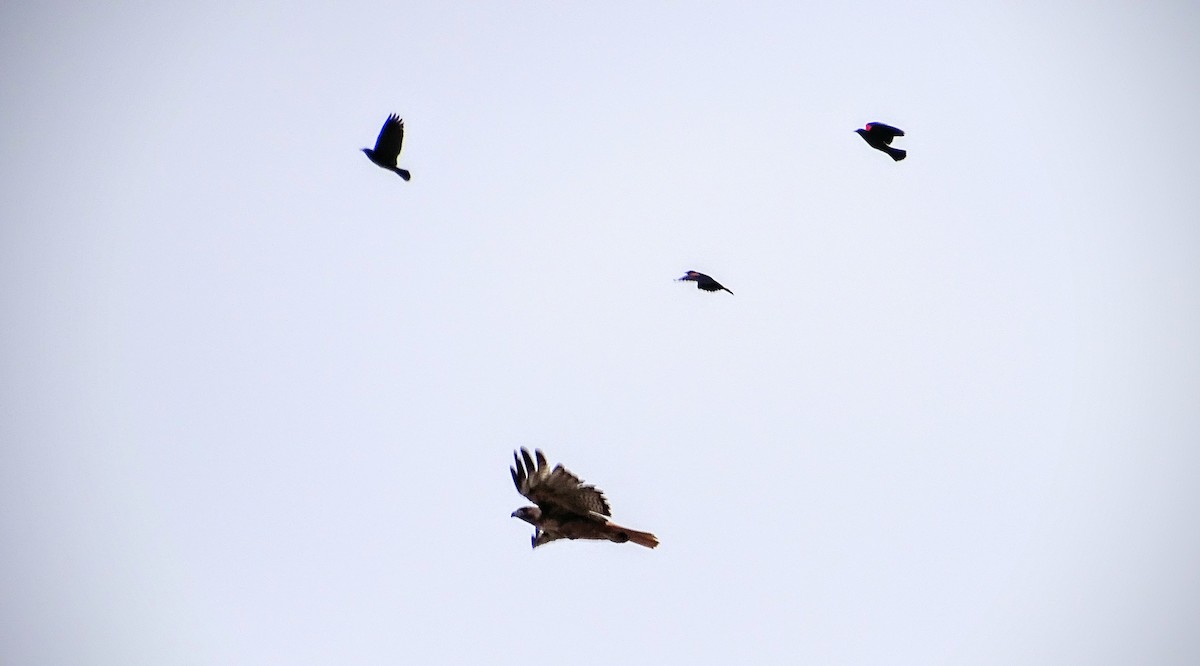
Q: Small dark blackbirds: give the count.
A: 3